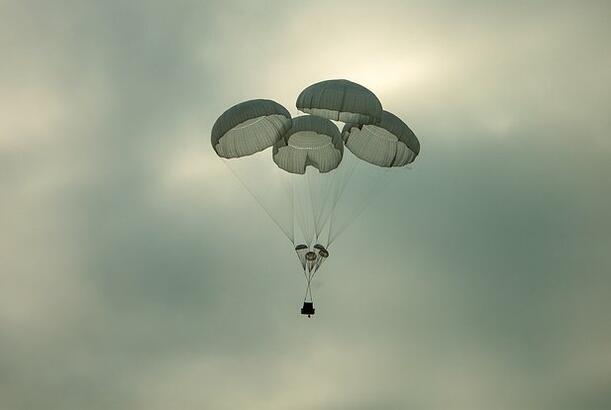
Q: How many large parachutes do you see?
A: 4